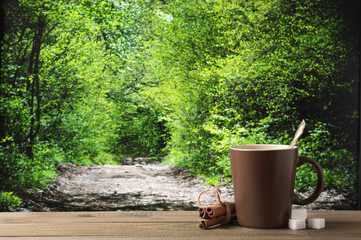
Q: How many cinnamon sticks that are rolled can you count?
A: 3